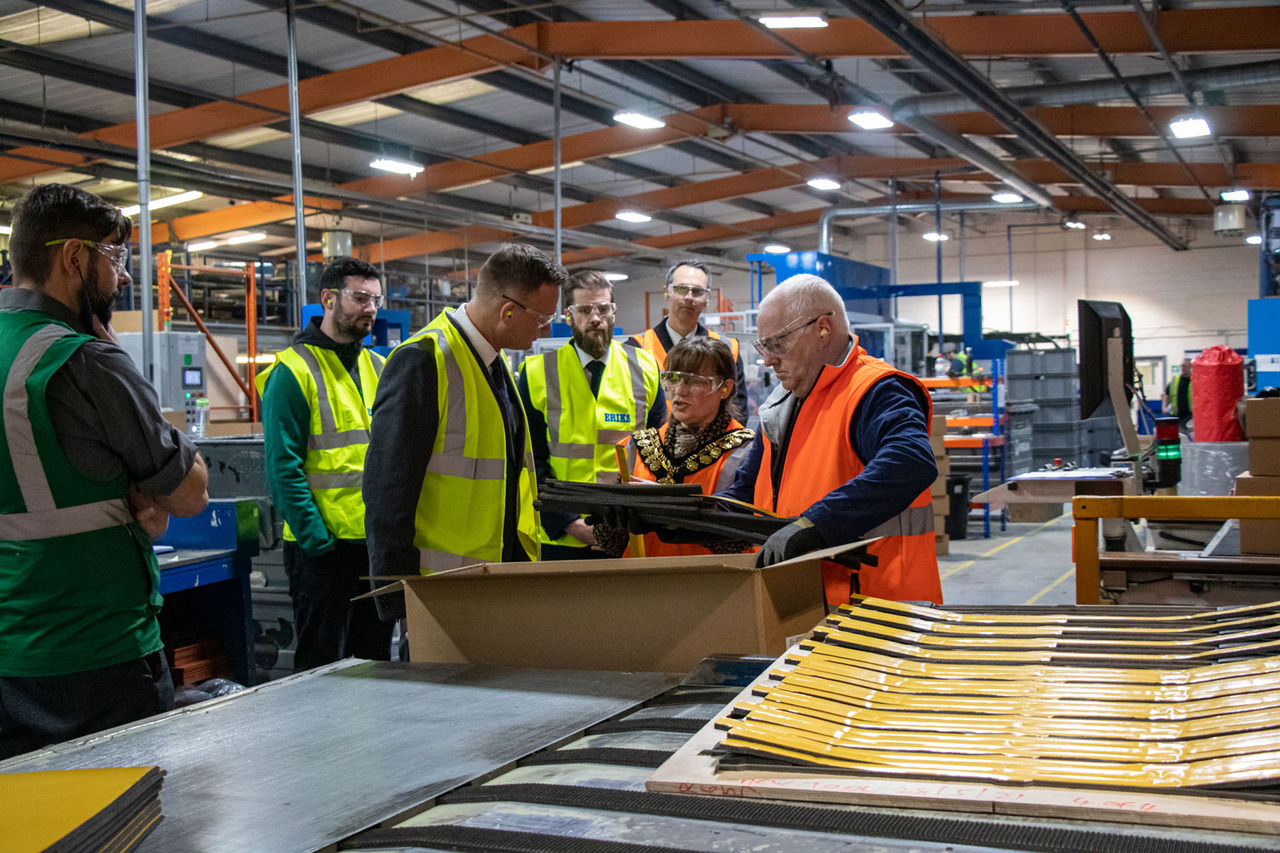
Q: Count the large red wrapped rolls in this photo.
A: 1